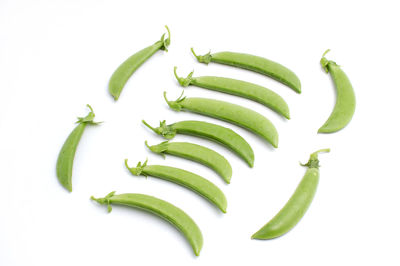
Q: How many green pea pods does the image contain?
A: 11